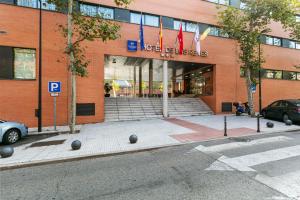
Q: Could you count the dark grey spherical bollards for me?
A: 5